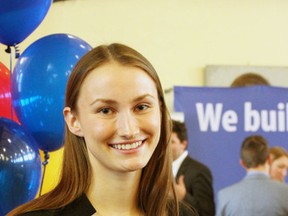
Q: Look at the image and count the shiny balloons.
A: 5